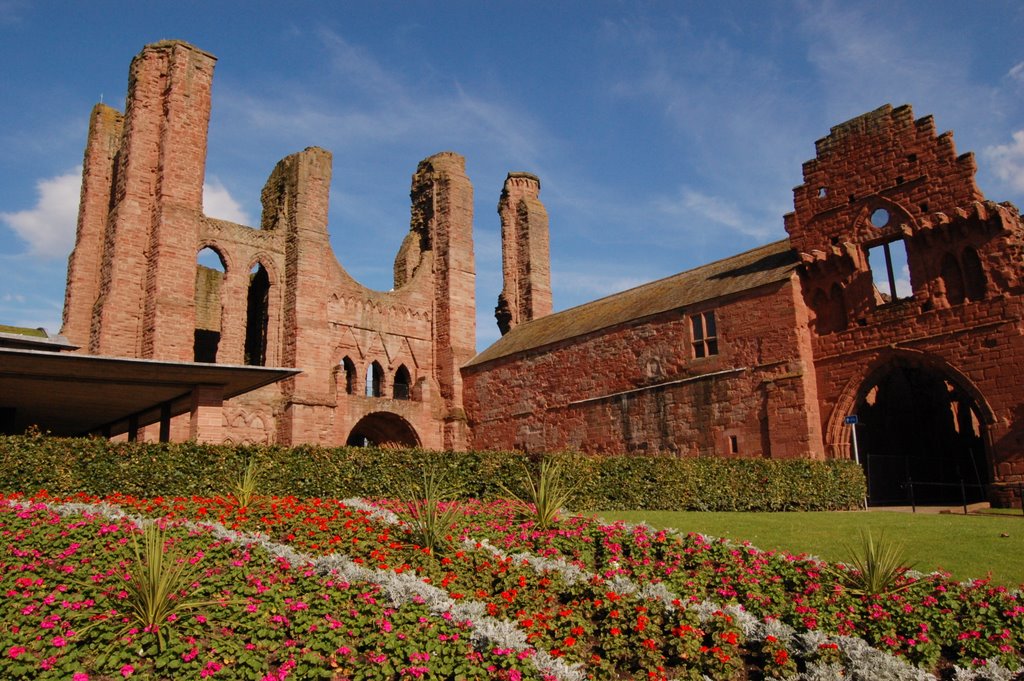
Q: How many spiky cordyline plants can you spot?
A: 5